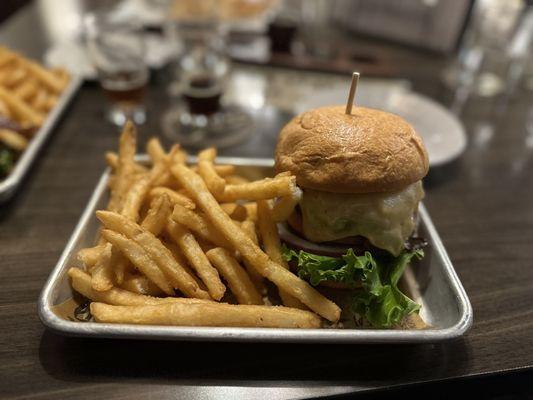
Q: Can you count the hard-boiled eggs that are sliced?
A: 0